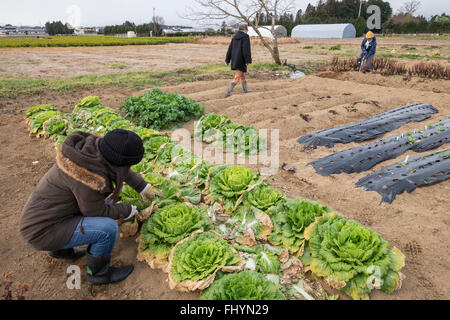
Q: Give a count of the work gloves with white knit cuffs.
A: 2